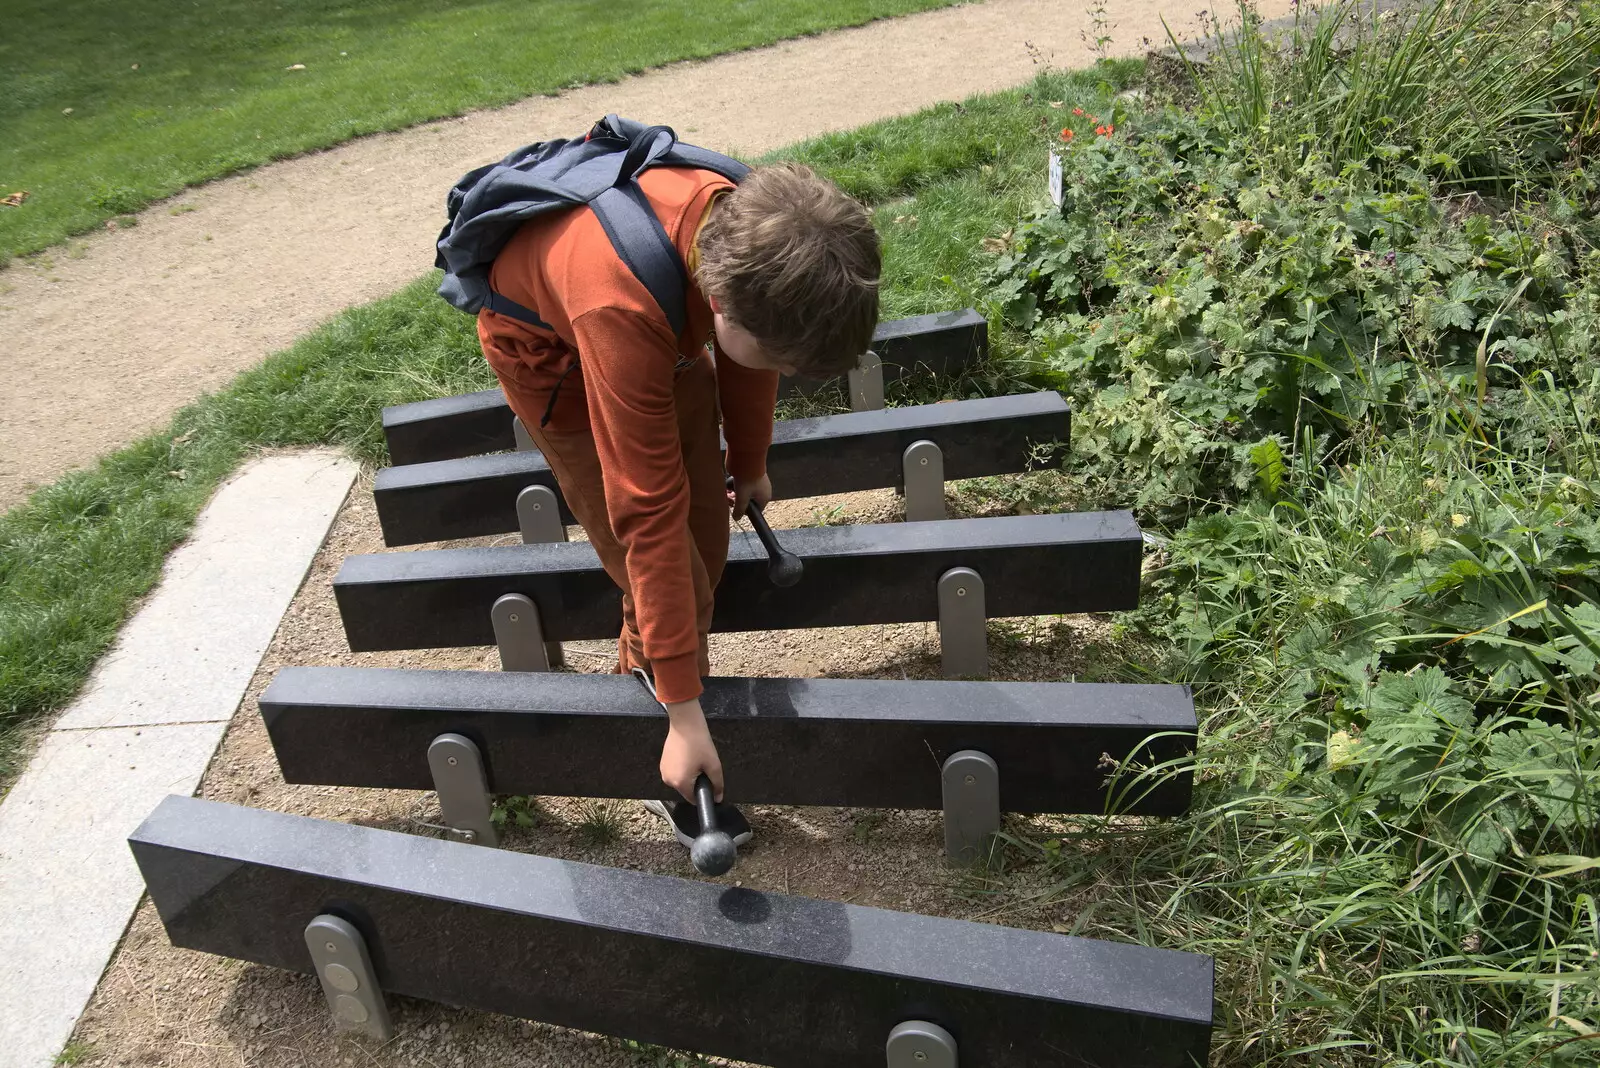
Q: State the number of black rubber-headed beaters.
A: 2